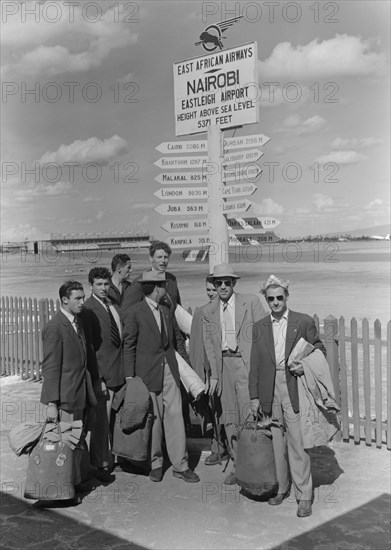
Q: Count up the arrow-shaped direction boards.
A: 14